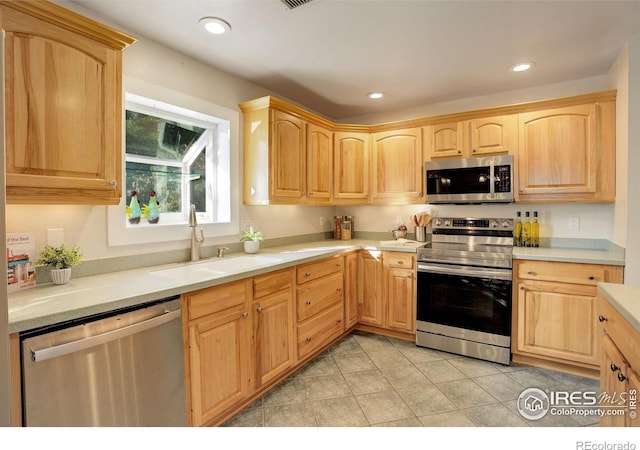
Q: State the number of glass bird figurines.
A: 2